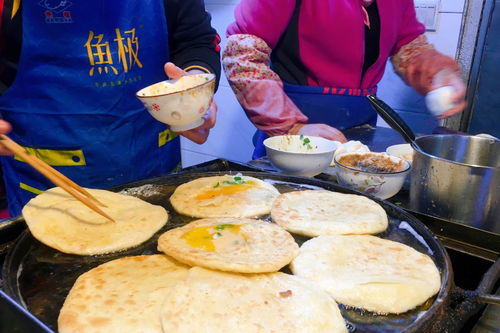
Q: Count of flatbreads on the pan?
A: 7